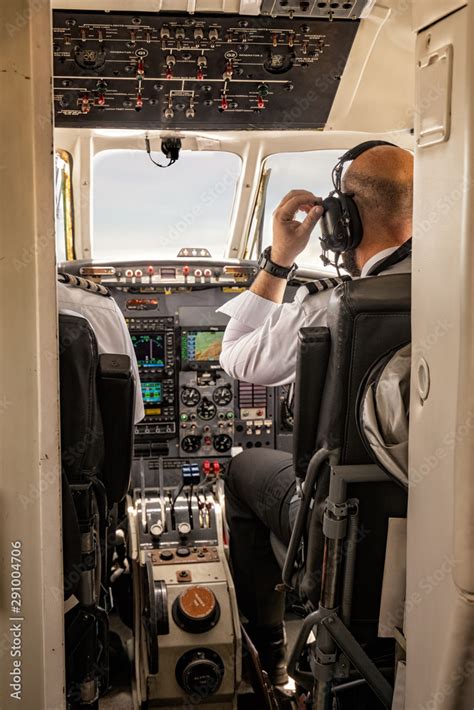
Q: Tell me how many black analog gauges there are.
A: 5